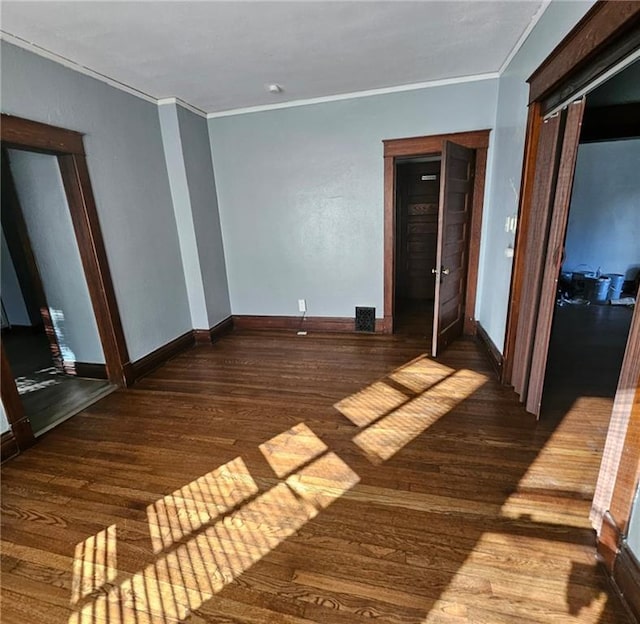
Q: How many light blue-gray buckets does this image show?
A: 2